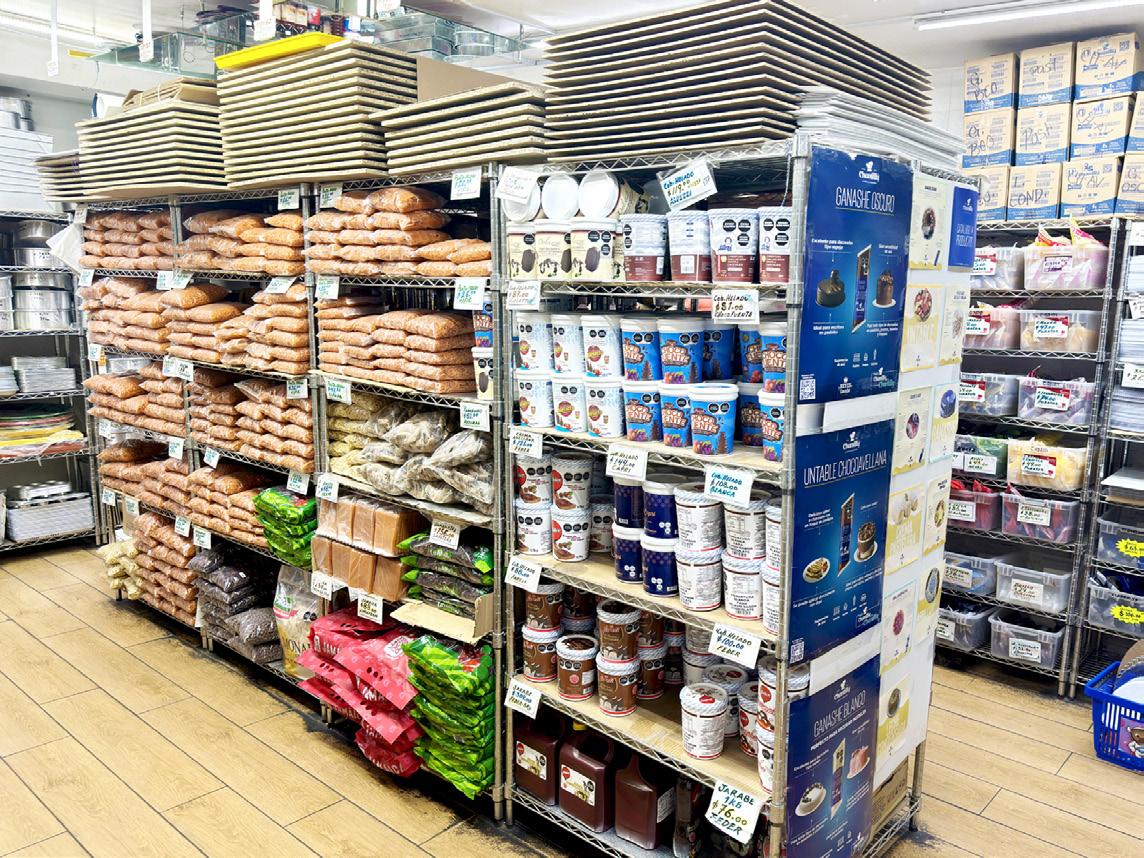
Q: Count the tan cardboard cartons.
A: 11